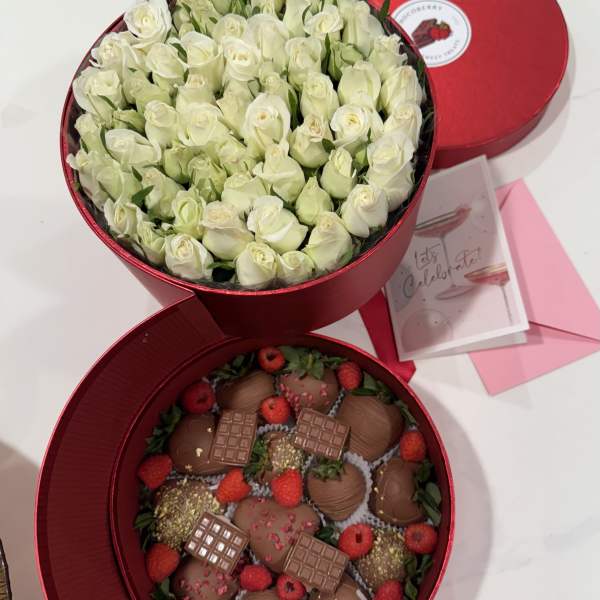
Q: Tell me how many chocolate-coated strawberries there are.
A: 13